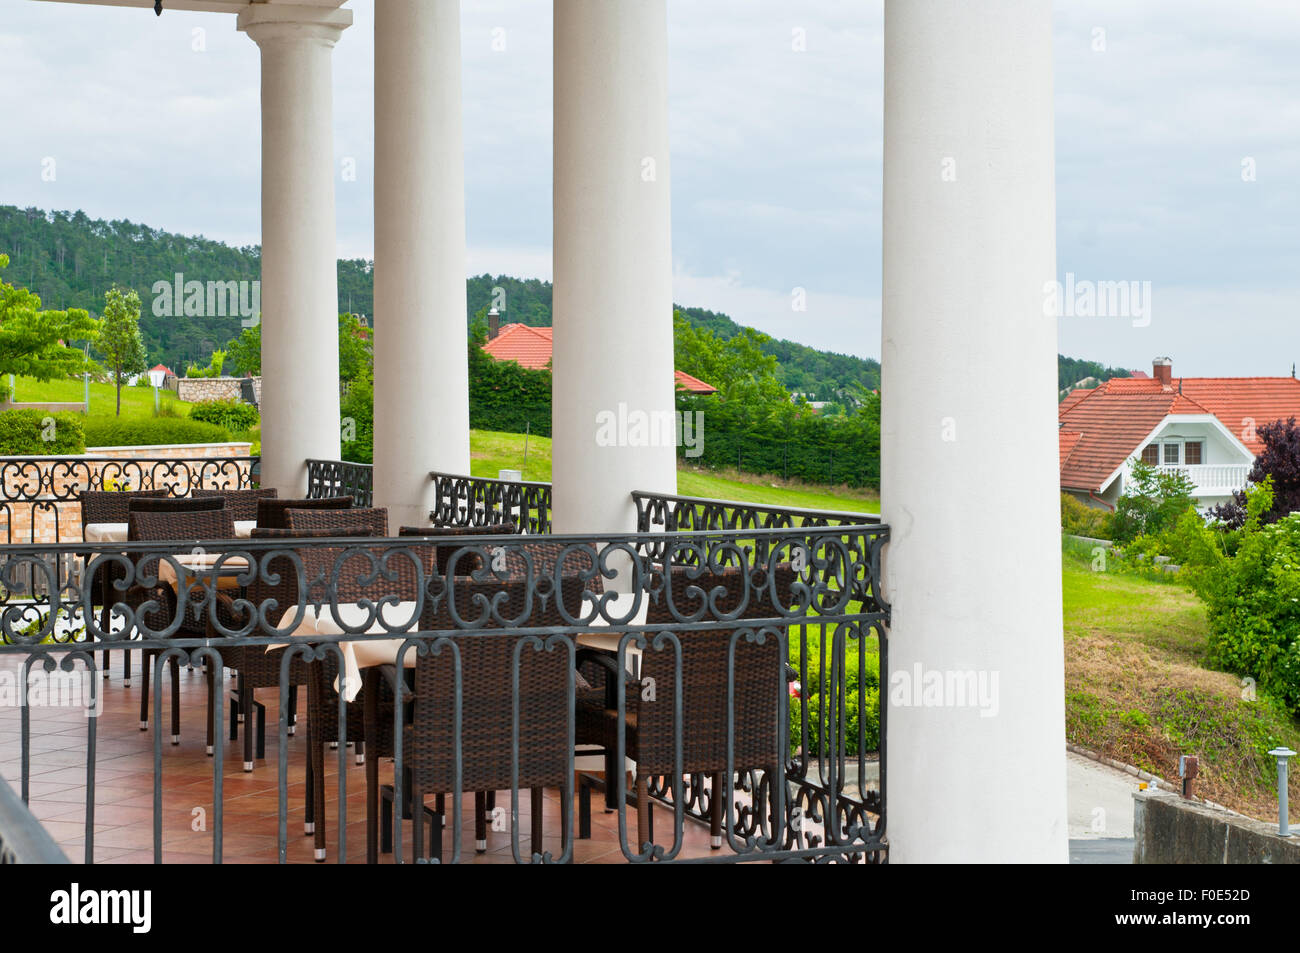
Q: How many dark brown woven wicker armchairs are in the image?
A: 12